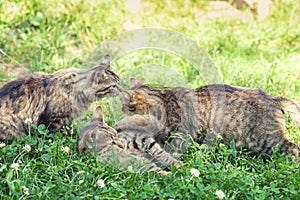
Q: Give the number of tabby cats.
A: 3